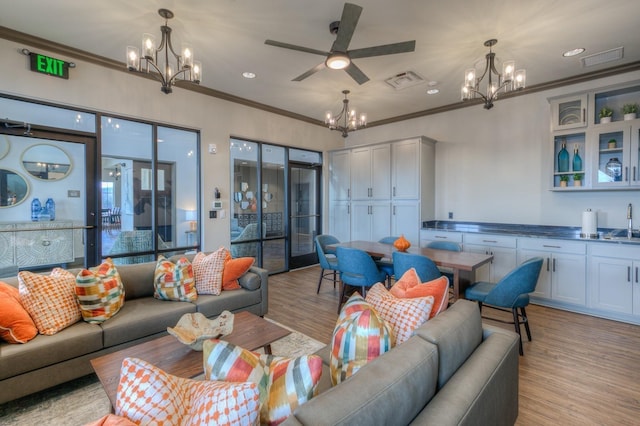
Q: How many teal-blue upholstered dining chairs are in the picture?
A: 6